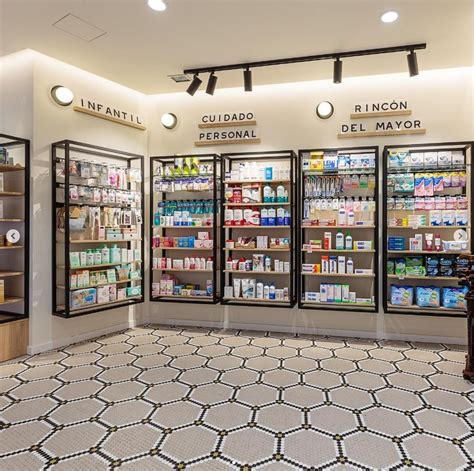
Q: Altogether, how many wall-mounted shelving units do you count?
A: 5